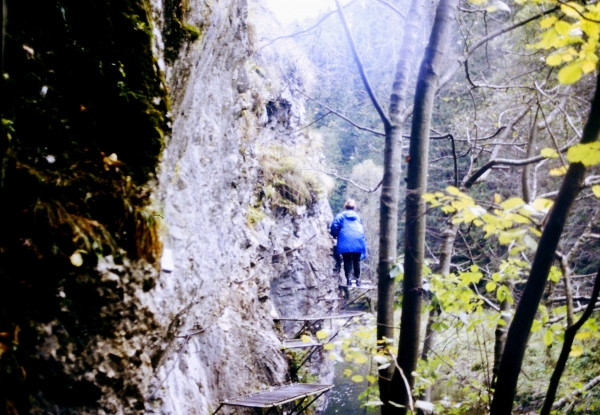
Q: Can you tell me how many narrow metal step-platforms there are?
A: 4